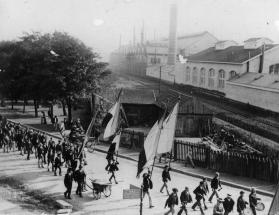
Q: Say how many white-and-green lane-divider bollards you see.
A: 0